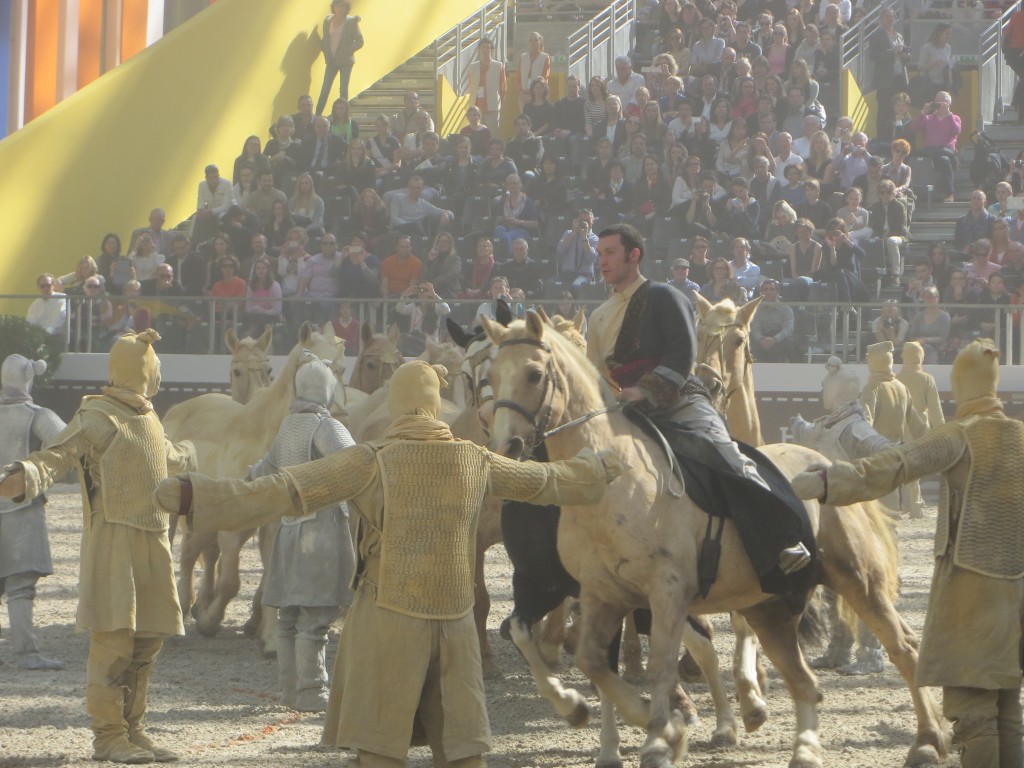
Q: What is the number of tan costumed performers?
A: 5